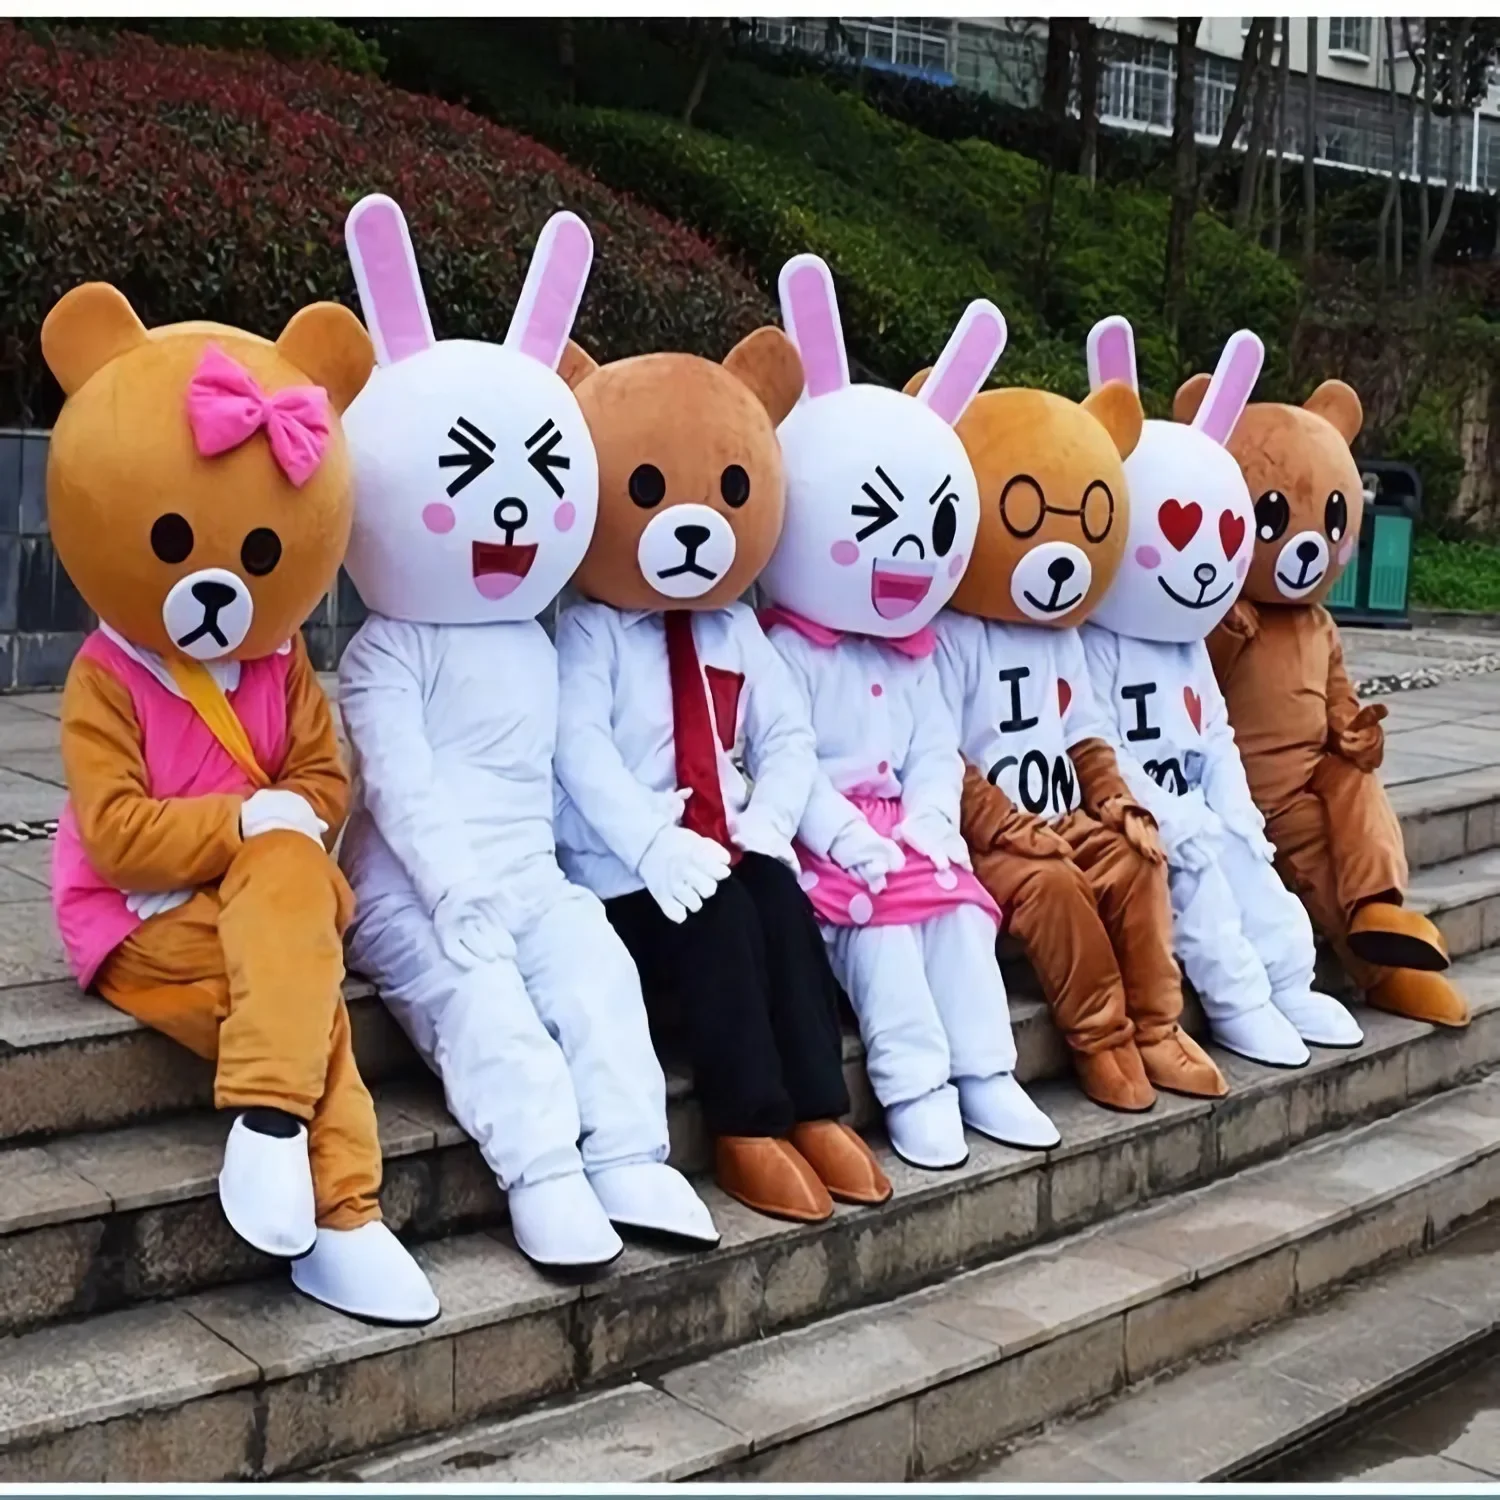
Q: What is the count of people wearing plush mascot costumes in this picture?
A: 7